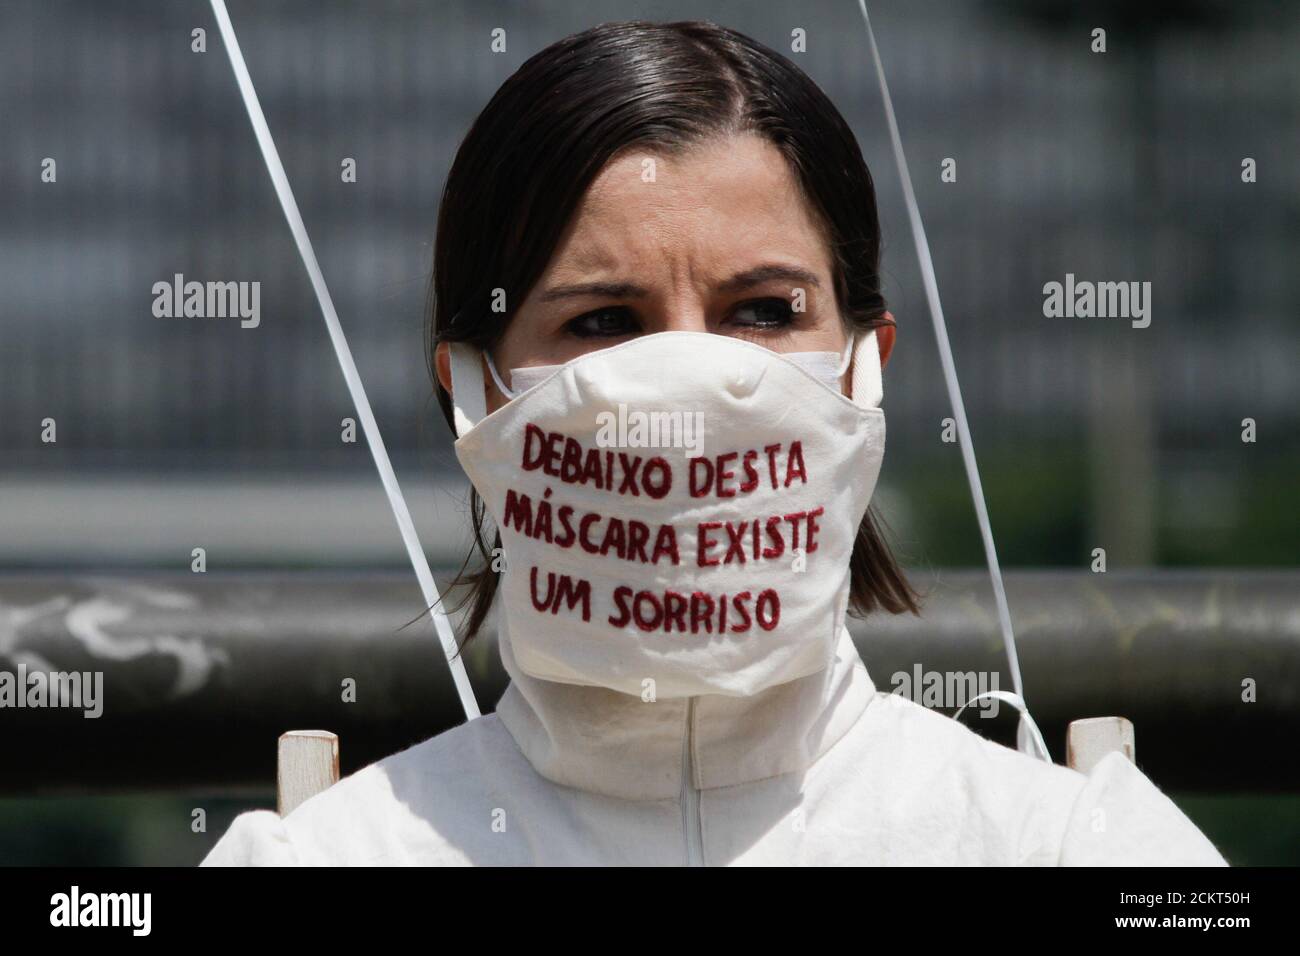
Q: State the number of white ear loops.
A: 4